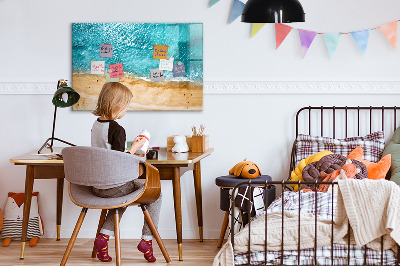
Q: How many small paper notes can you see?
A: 8